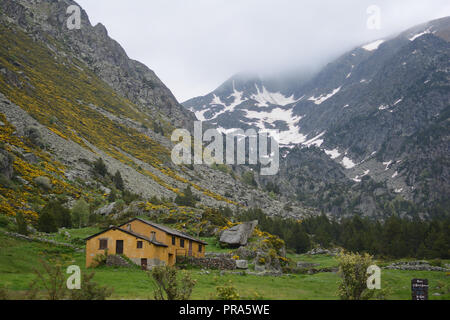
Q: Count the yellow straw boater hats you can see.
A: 0